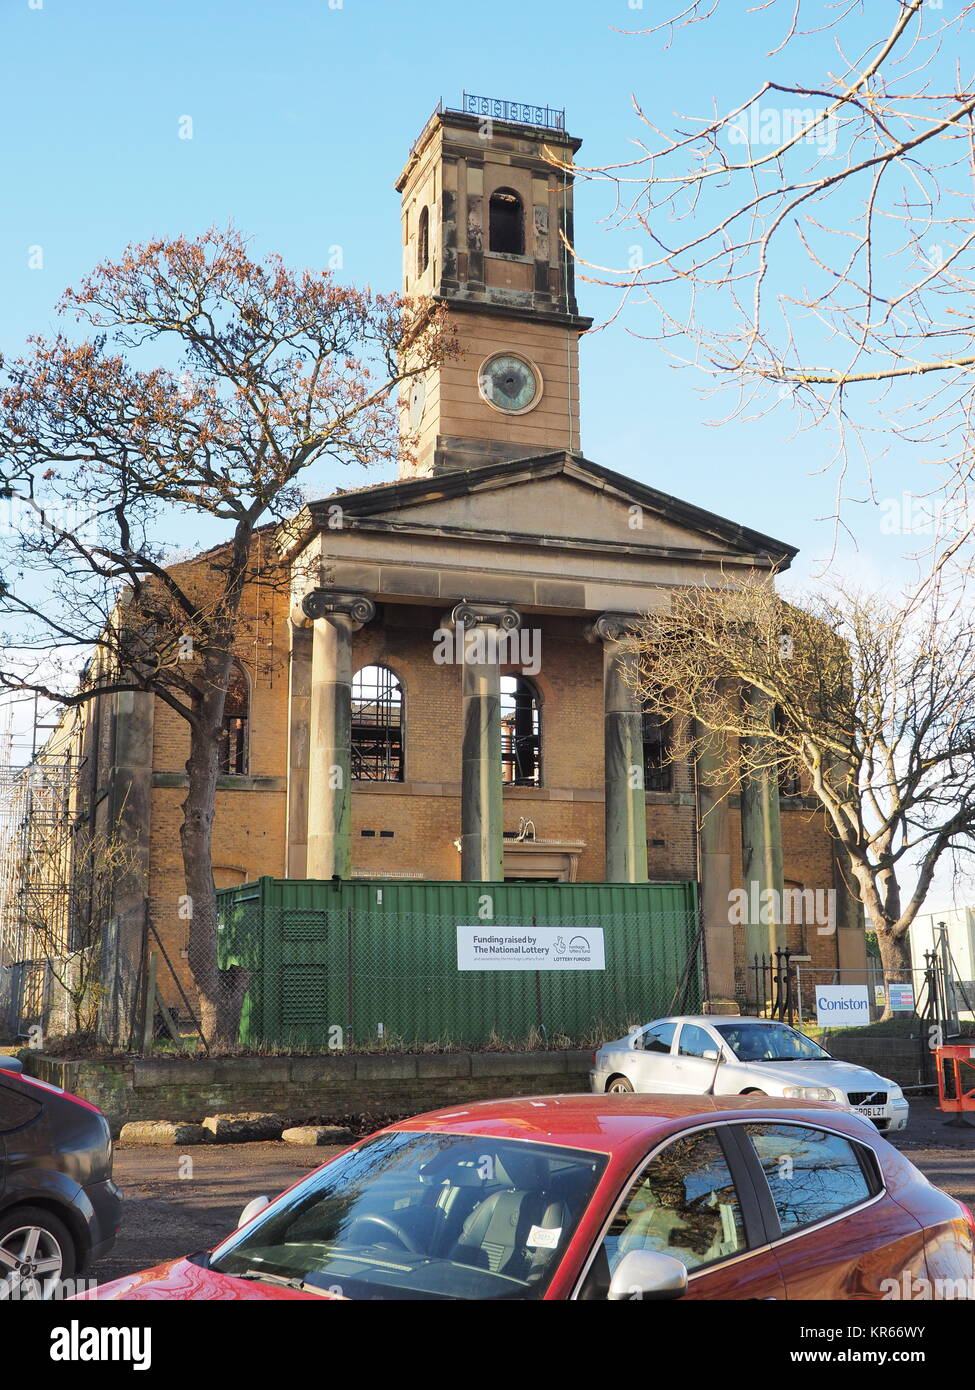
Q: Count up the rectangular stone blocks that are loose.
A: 3